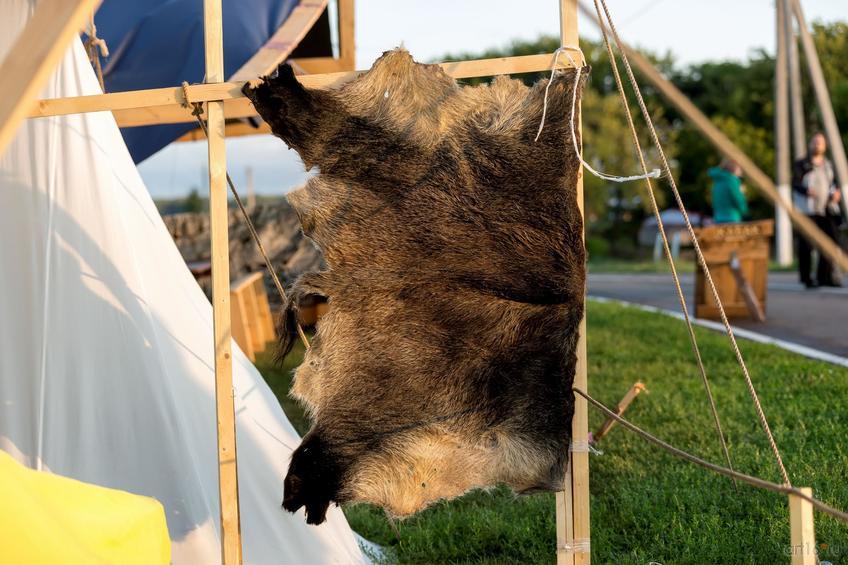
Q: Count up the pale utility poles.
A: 3